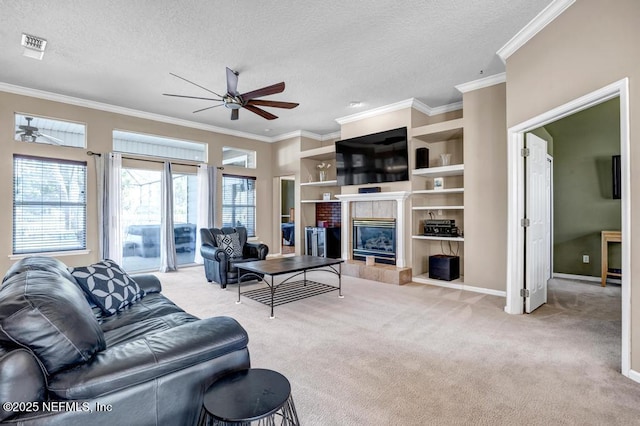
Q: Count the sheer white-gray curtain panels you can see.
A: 3